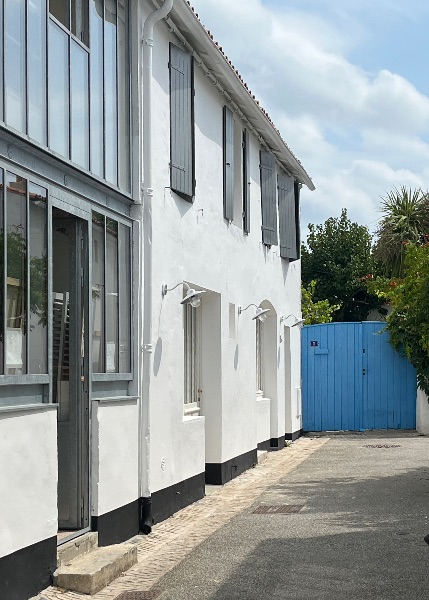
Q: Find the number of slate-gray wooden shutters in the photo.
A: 5